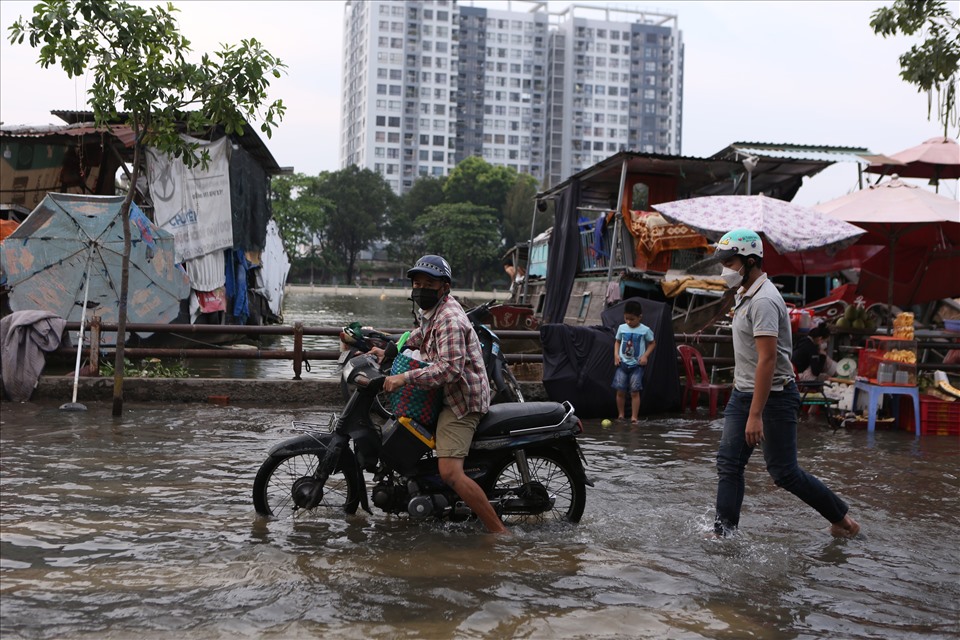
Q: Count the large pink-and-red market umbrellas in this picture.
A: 2